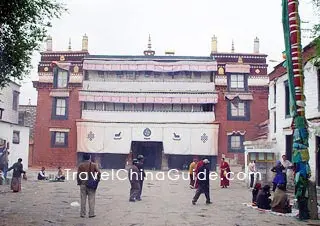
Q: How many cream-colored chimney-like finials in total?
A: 4